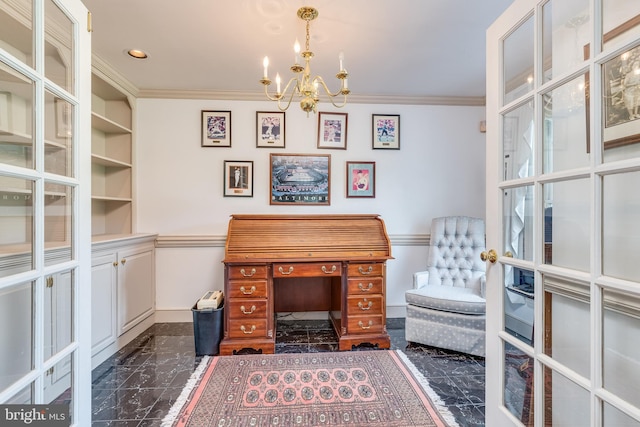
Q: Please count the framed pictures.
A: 8